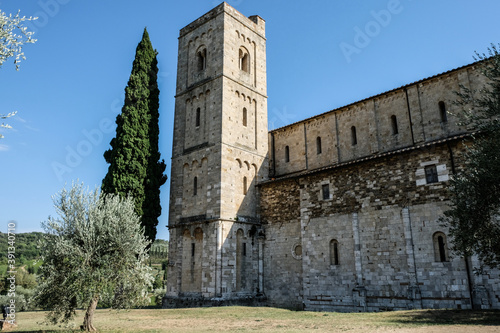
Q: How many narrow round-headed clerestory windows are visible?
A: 5